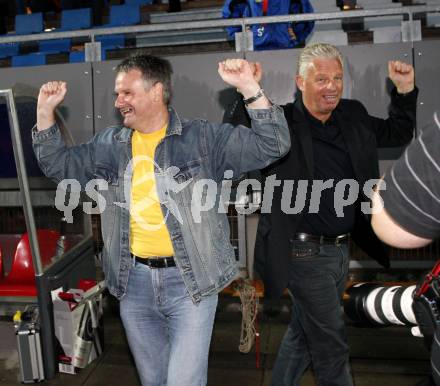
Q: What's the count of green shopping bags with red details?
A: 0